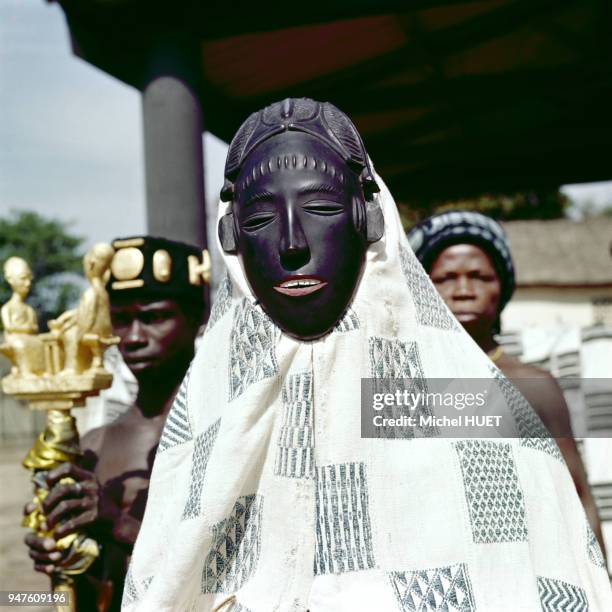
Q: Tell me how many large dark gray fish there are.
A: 0